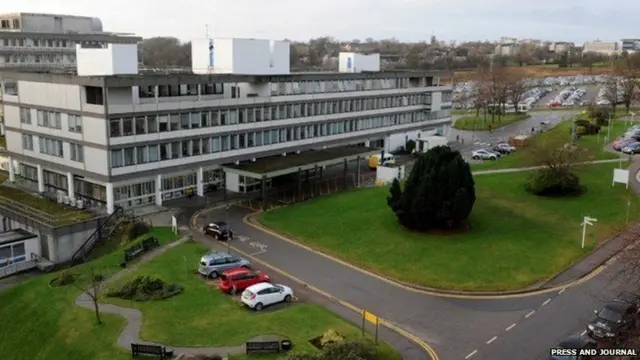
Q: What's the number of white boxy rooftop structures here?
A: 3